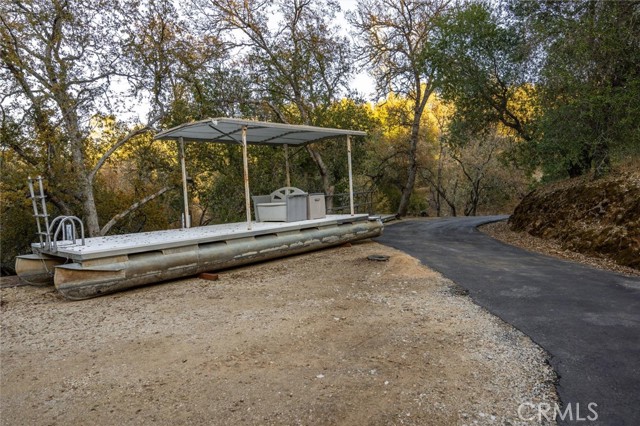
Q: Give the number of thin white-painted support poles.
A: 4